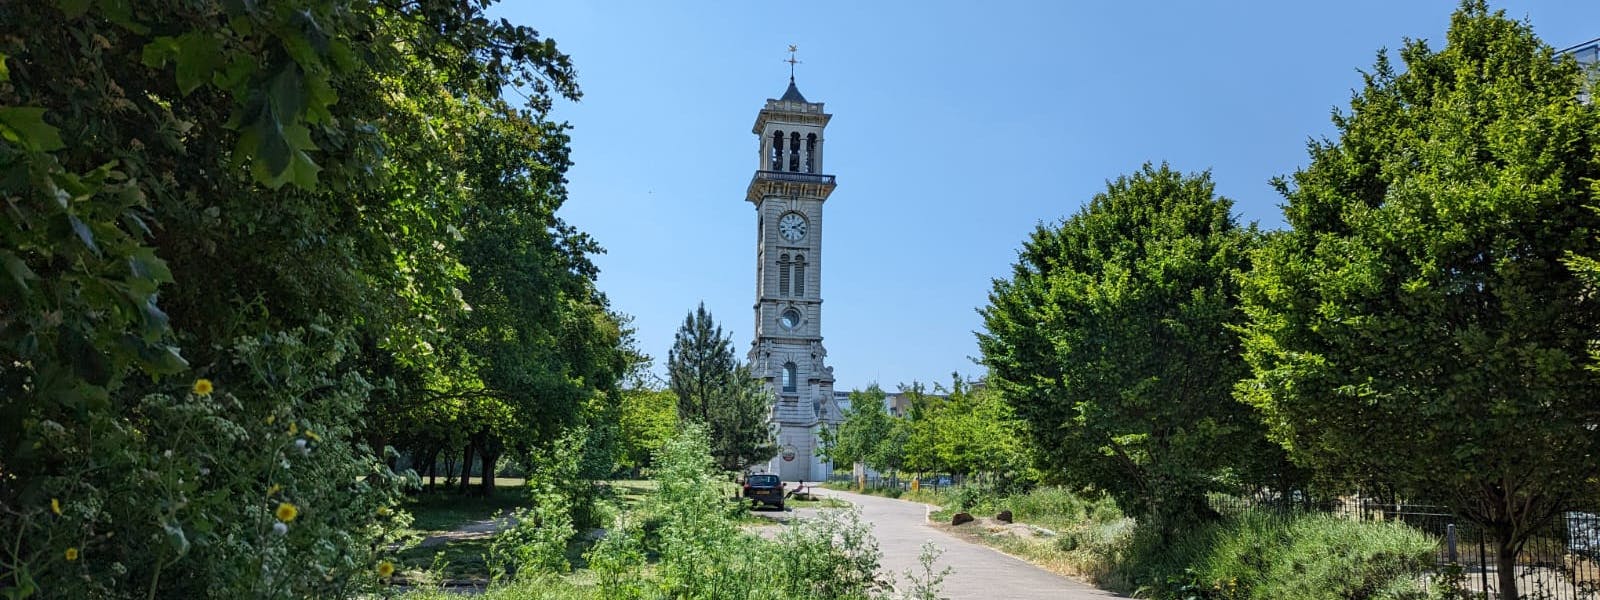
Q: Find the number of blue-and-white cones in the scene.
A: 0